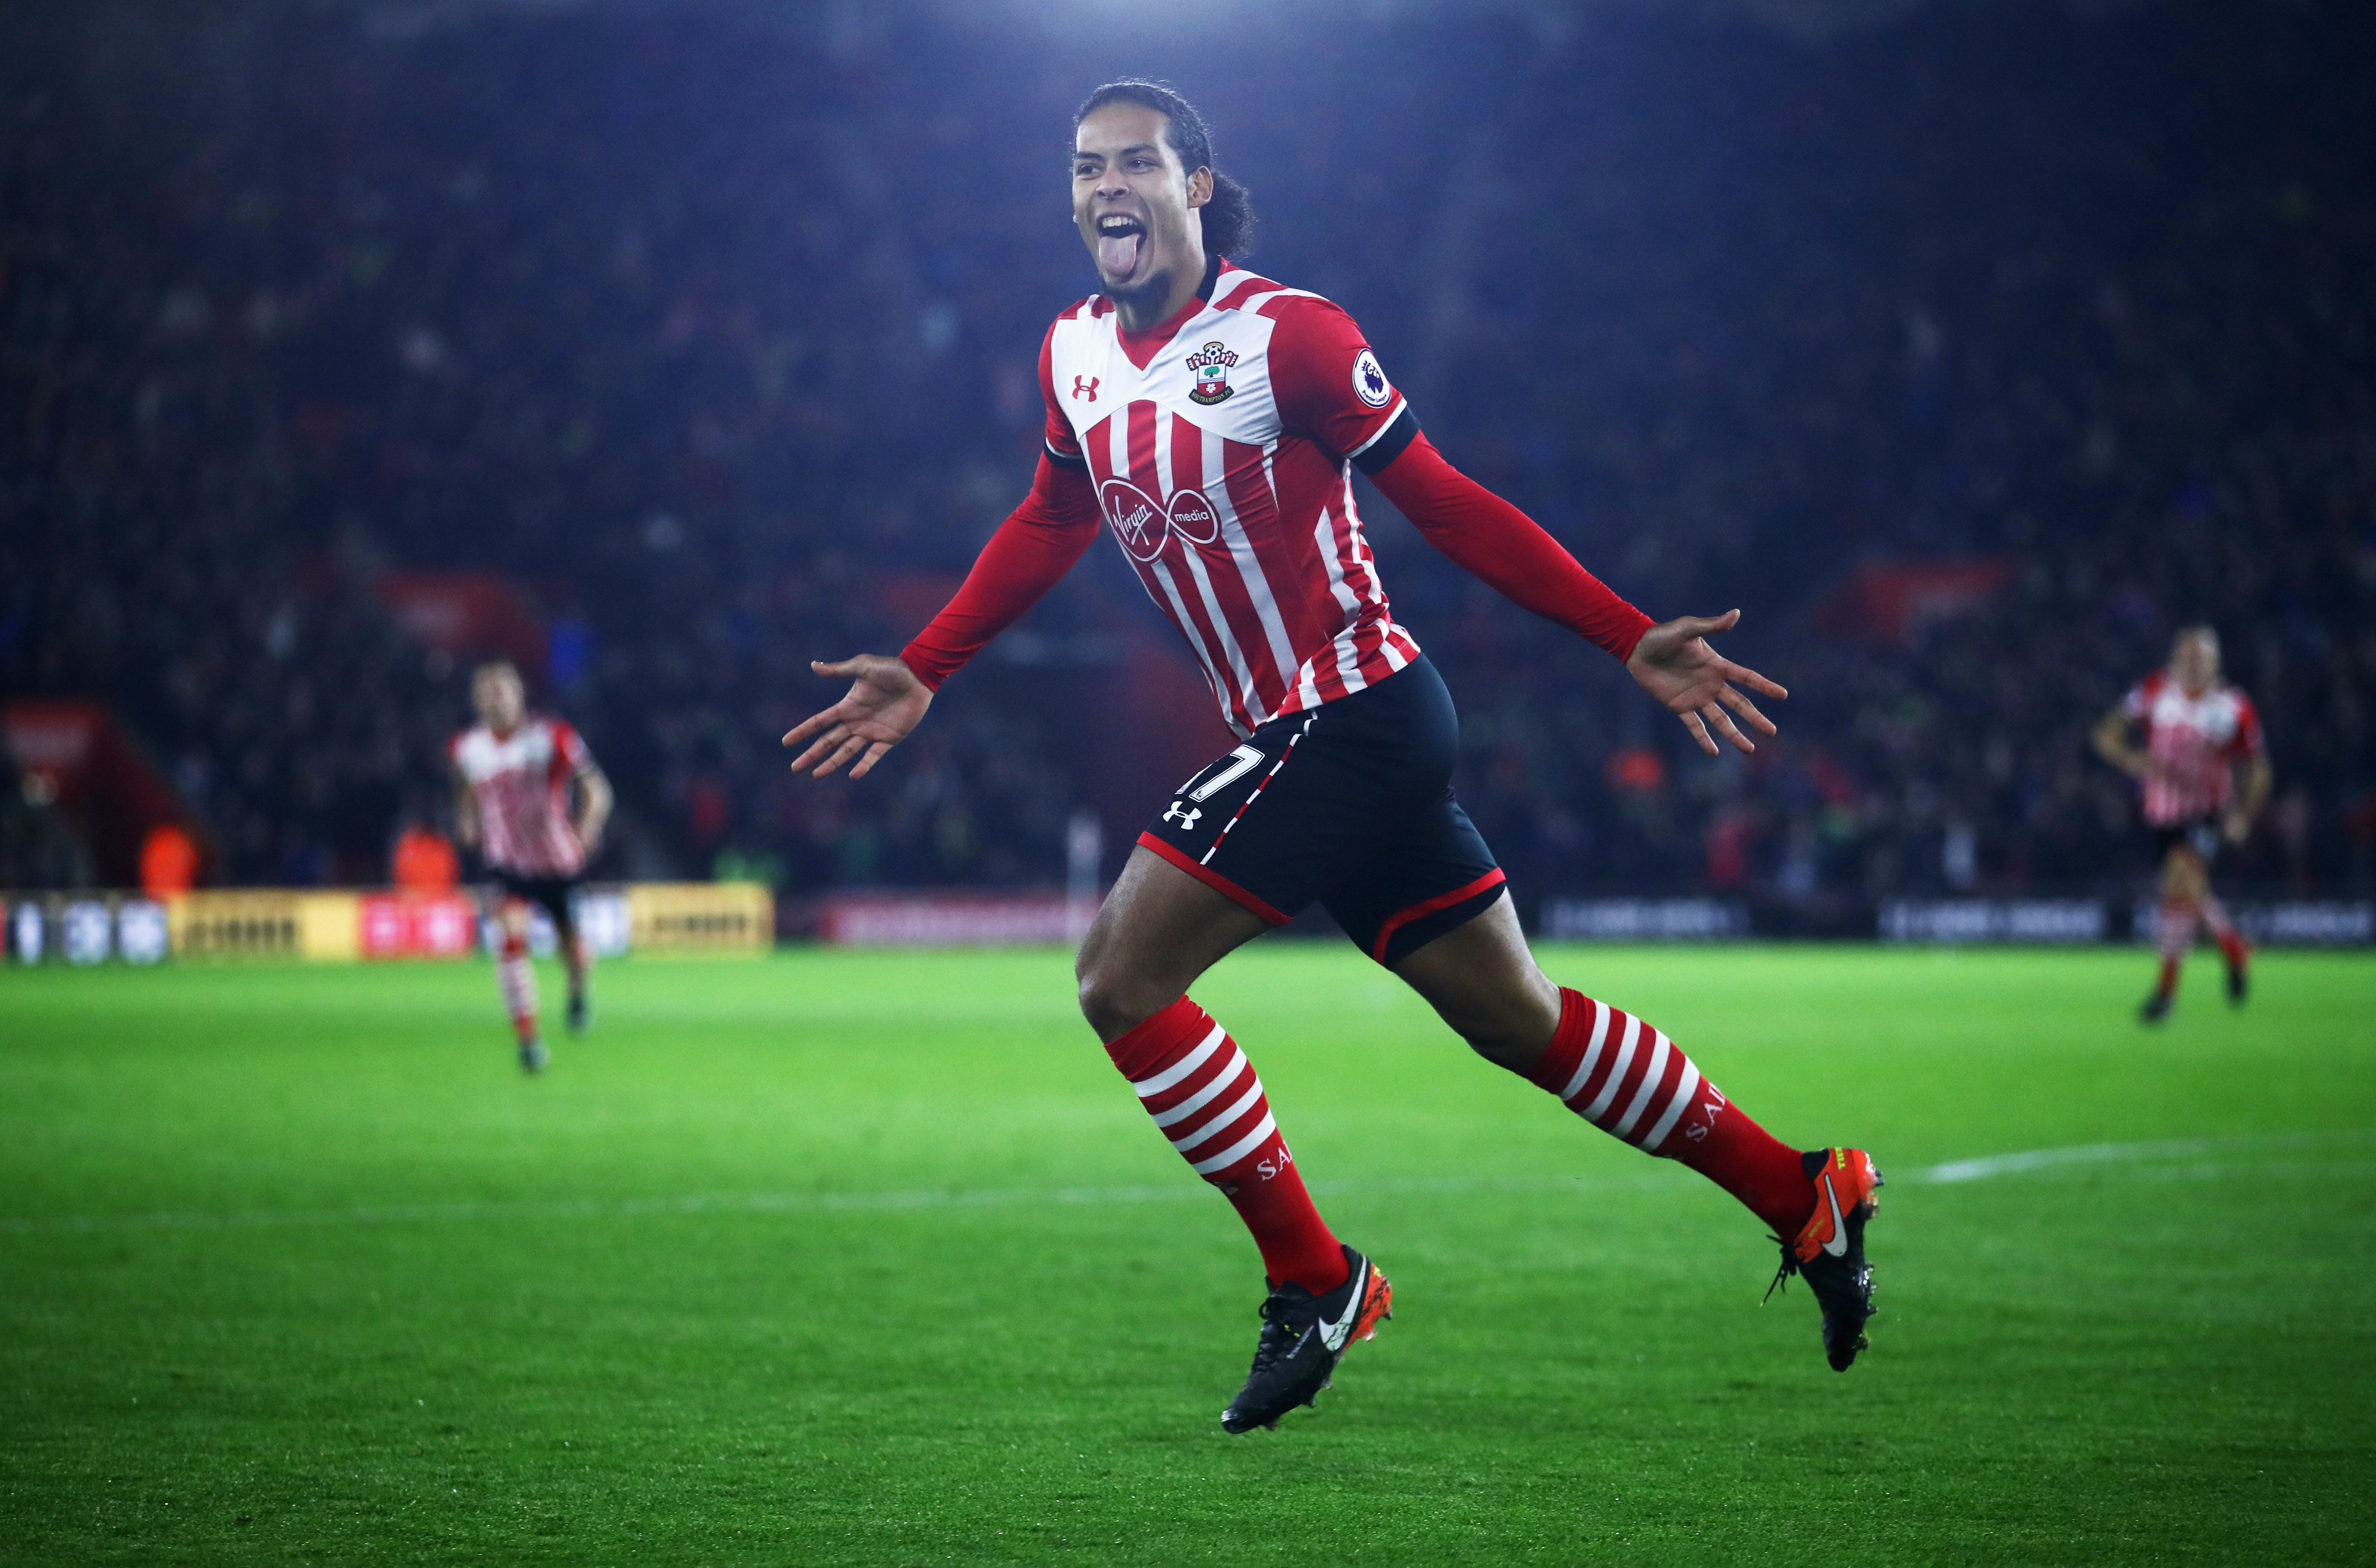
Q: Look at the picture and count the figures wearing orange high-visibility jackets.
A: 2